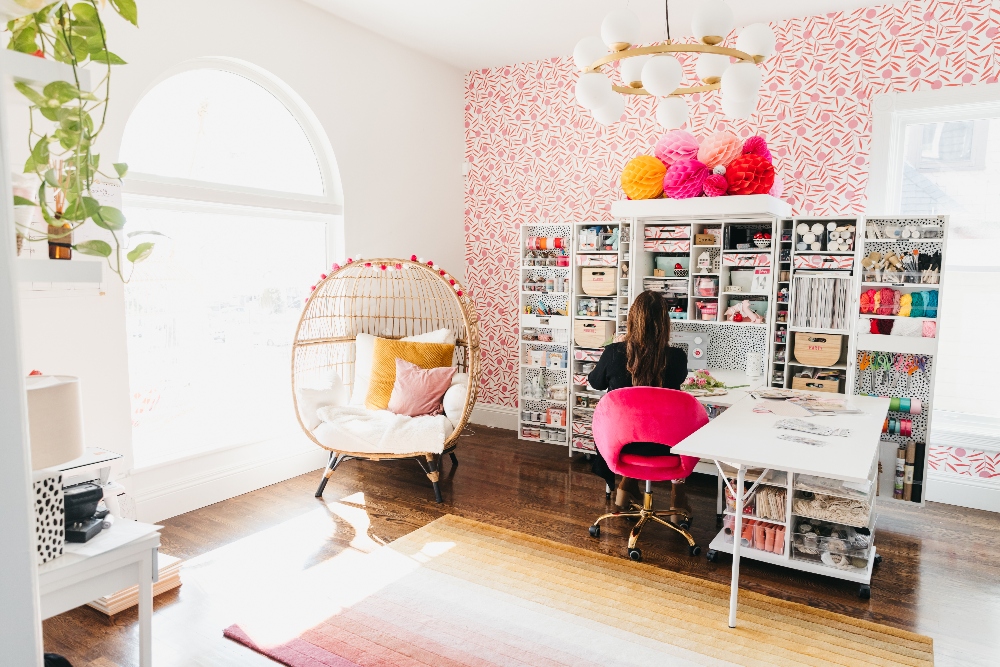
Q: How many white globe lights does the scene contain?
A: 12